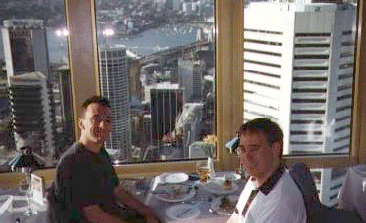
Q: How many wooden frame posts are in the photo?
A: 3